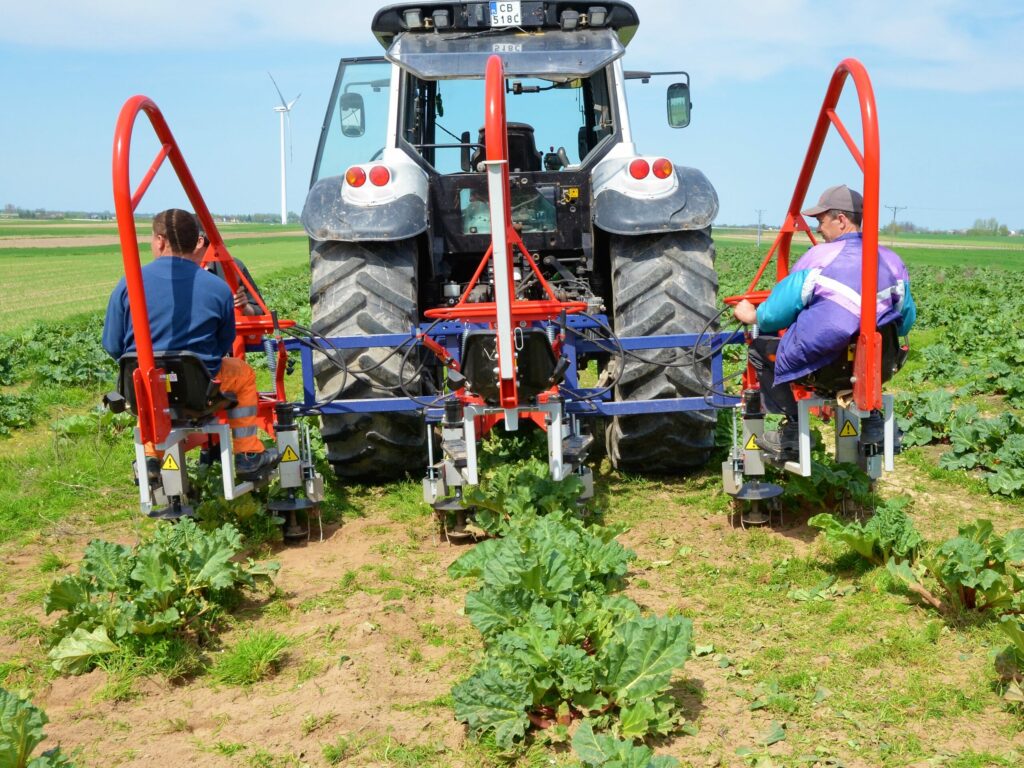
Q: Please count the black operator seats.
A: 3